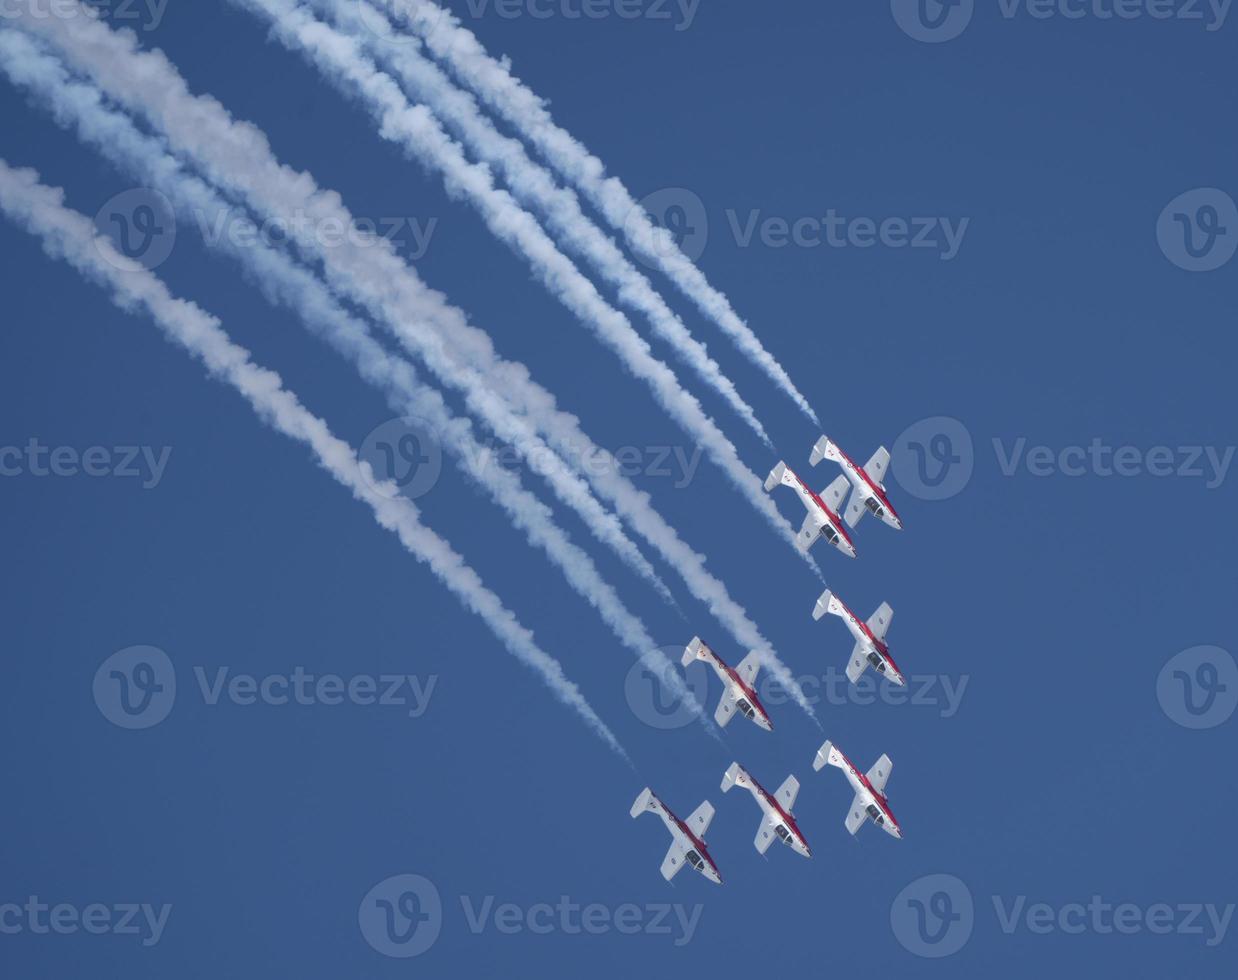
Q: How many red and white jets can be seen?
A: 7